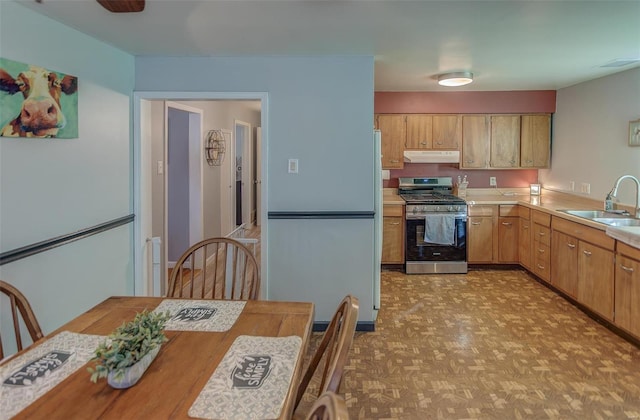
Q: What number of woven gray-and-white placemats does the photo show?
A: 3